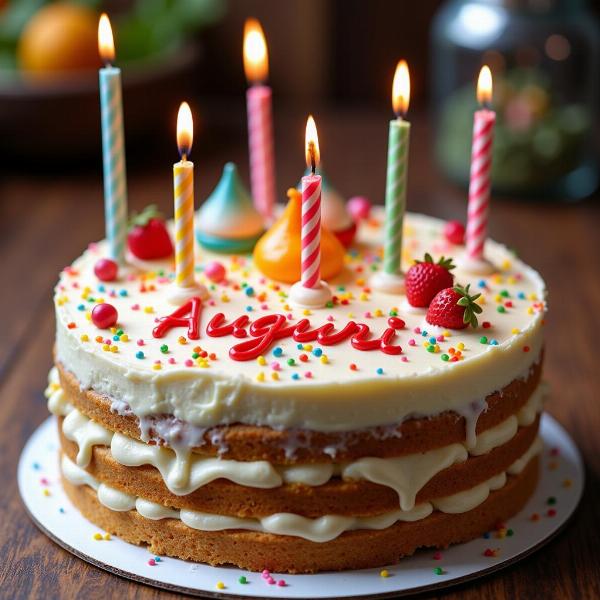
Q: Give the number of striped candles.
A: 6